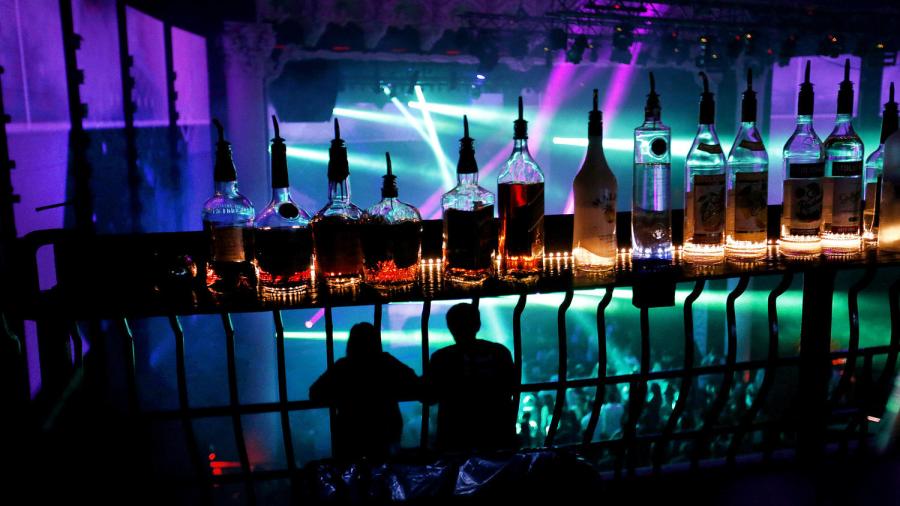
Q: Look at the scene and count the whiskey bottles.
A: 6